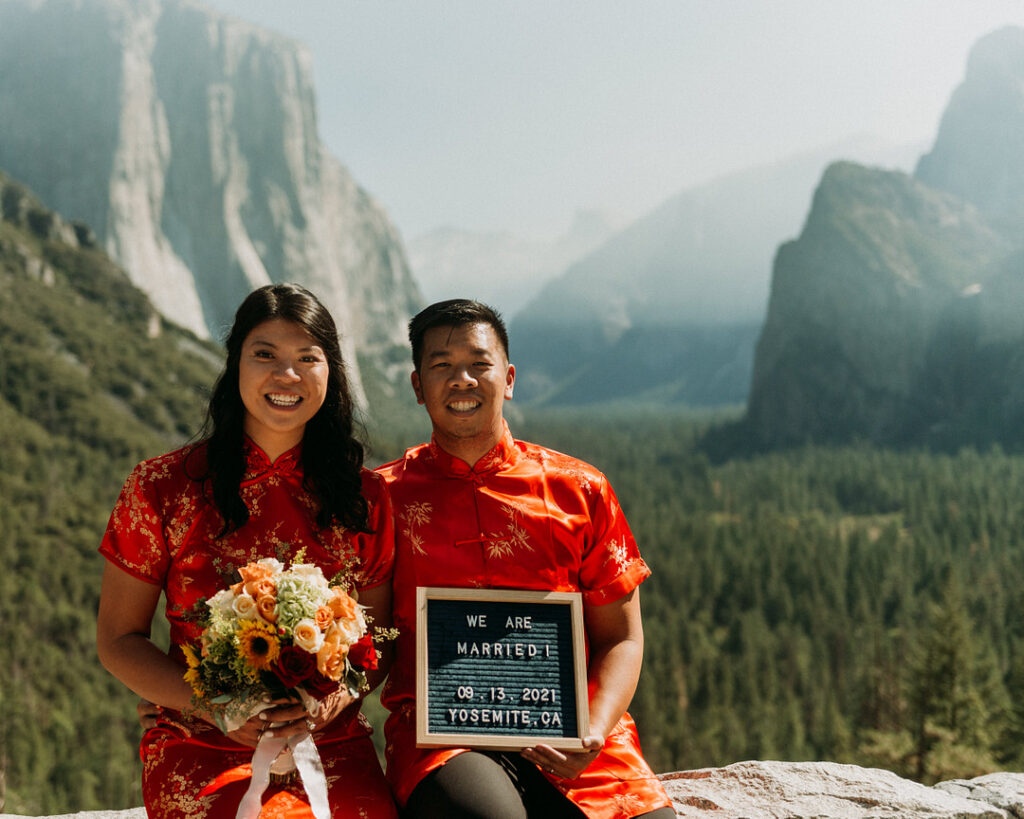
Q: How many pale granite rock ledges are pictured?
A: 1